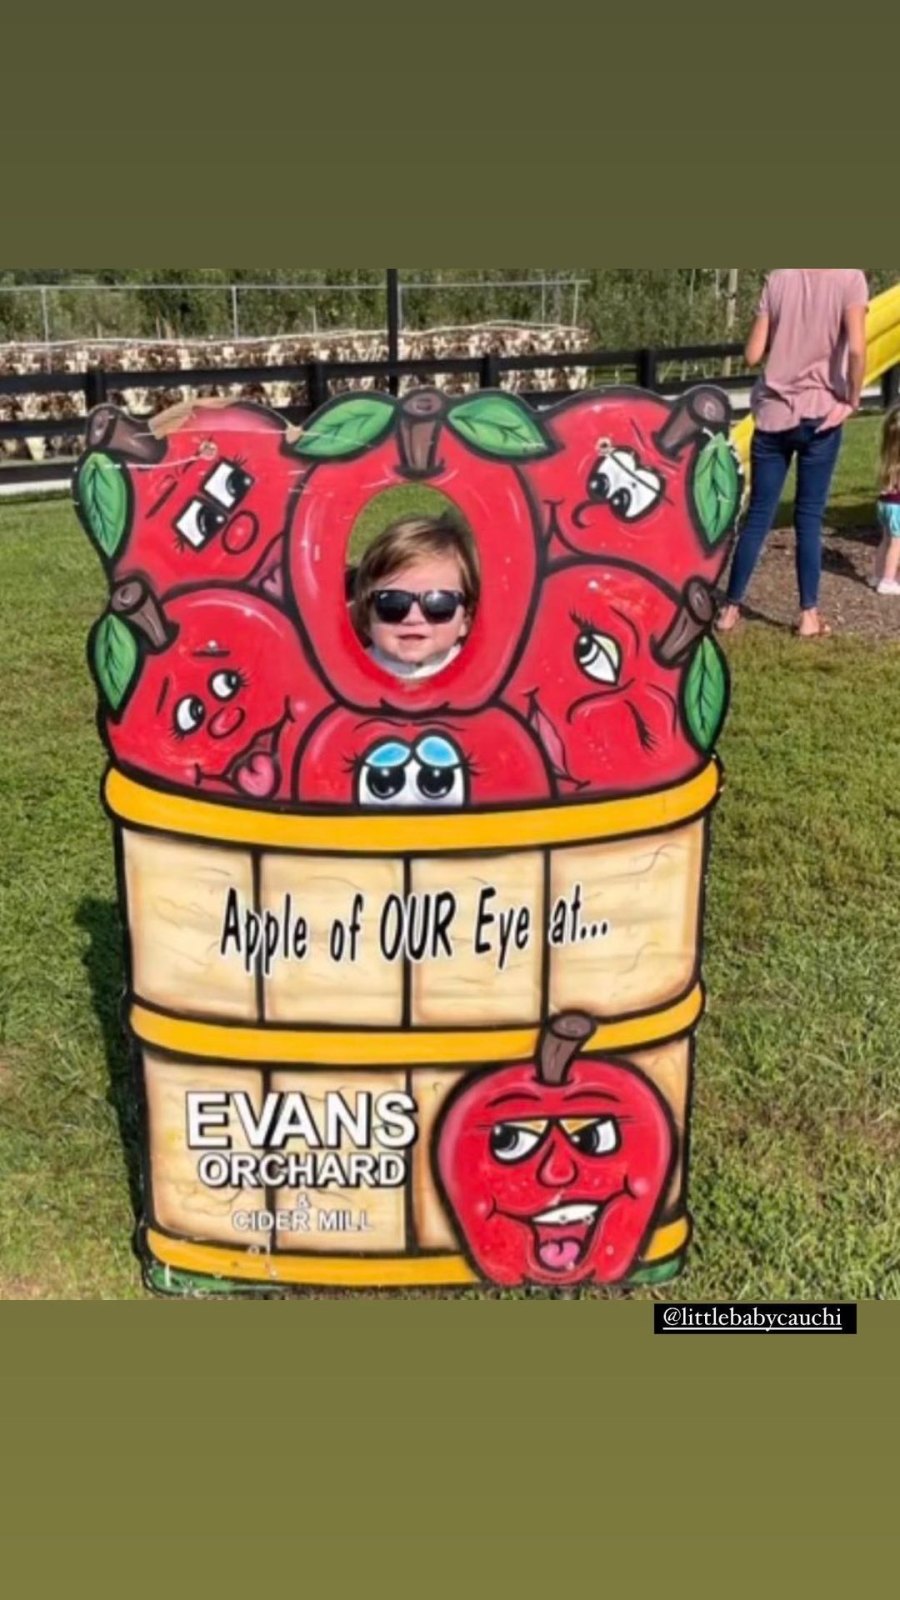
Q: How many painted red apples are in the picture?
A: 7